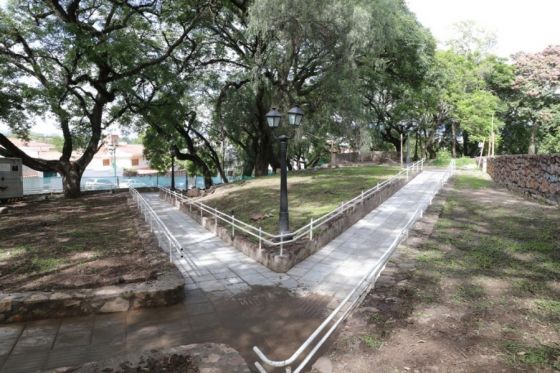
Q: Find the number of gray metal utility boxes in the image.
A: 1